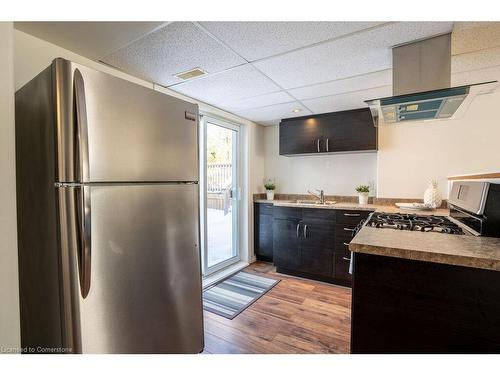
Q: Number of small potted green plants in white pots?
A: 2